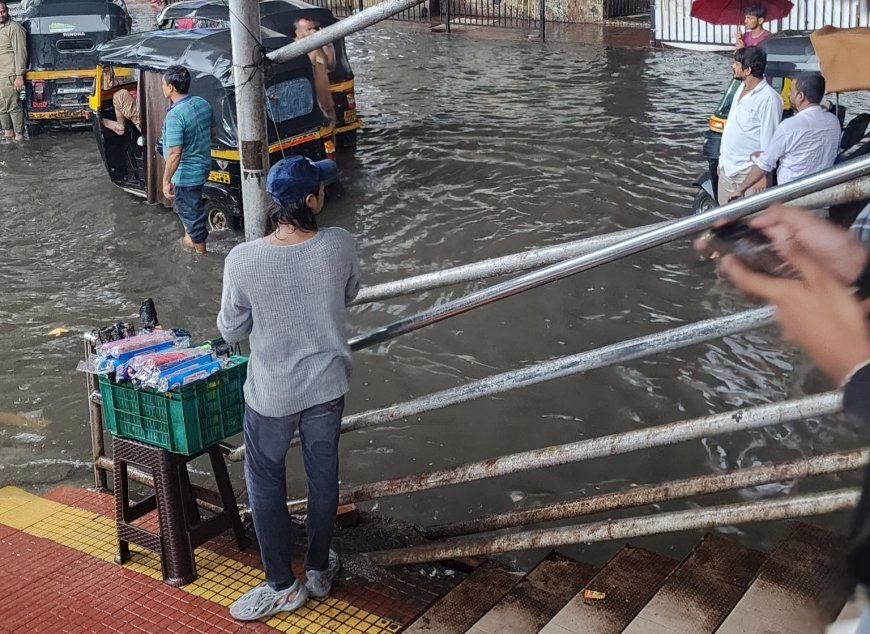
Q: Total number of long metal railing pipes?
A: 6